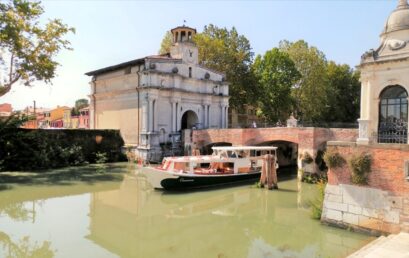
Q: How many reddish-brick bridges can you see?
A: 1